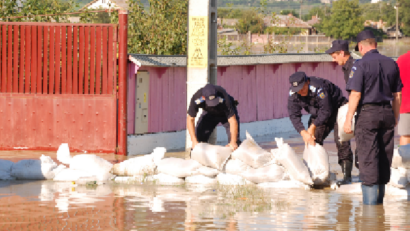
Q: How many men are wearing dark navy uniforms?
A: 4